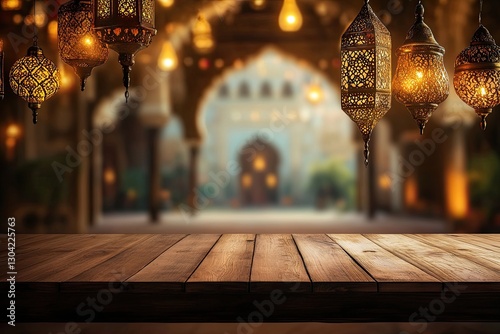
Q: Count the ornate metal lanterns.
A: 6